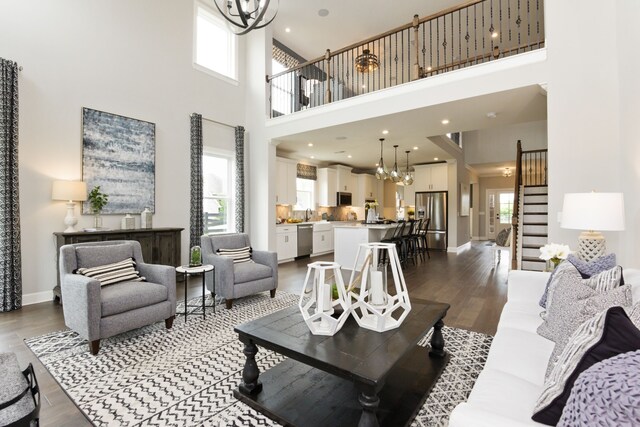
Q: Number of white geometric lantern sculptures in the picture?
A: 2